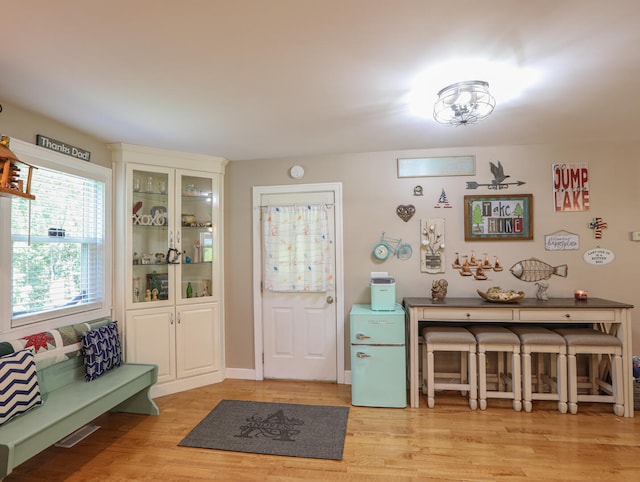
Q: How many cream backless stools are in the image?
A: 4